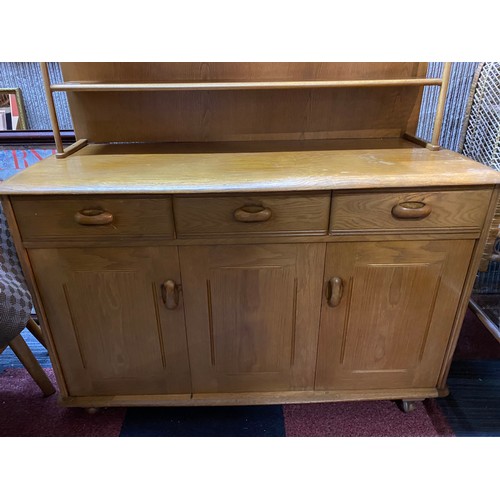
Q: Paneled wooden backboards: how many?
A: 1